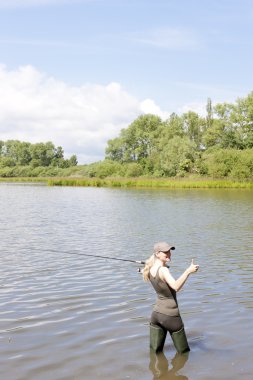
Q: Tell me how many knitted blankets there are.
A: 0